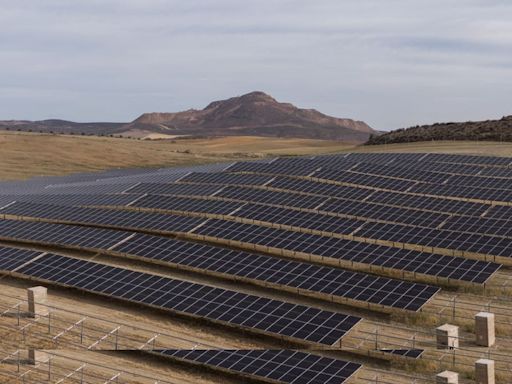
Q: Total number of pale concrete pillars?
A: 6